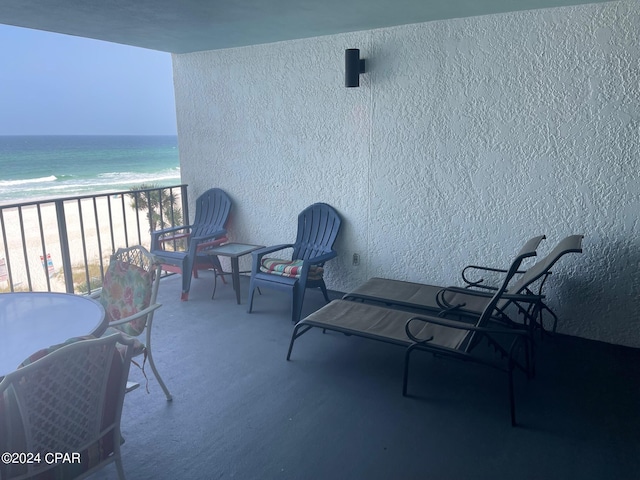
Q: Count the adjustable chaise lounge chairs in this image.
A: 2